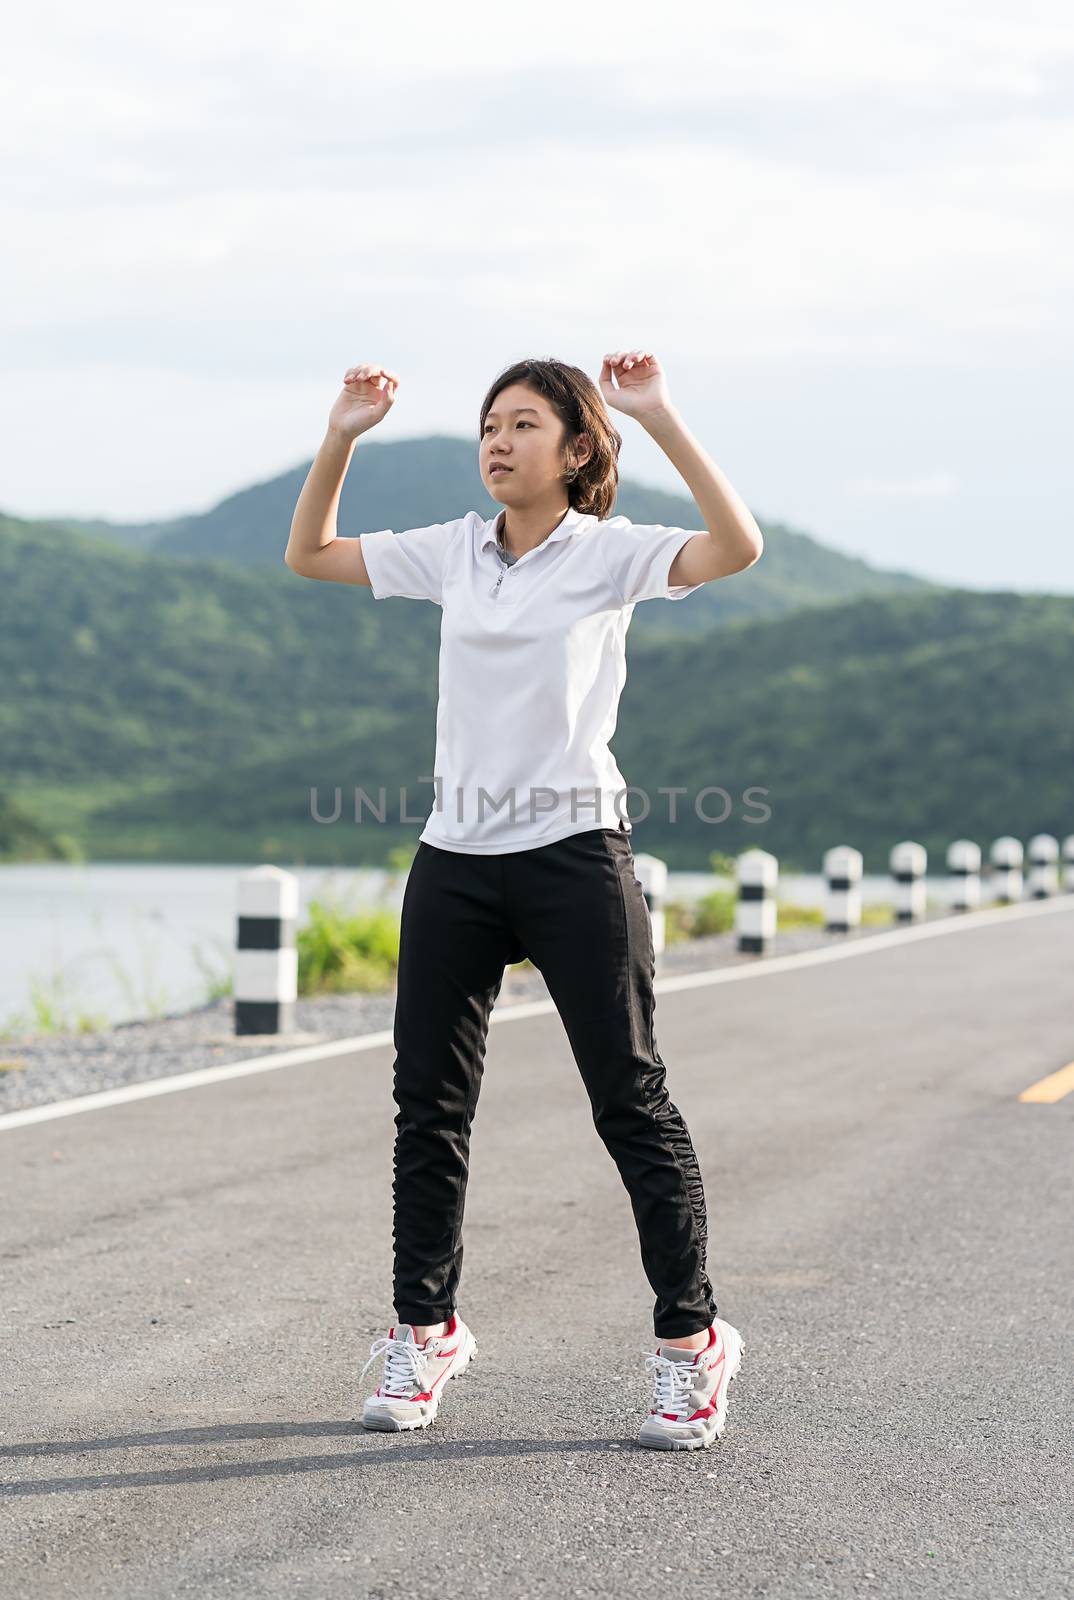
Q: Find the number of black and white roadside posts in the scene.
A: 9